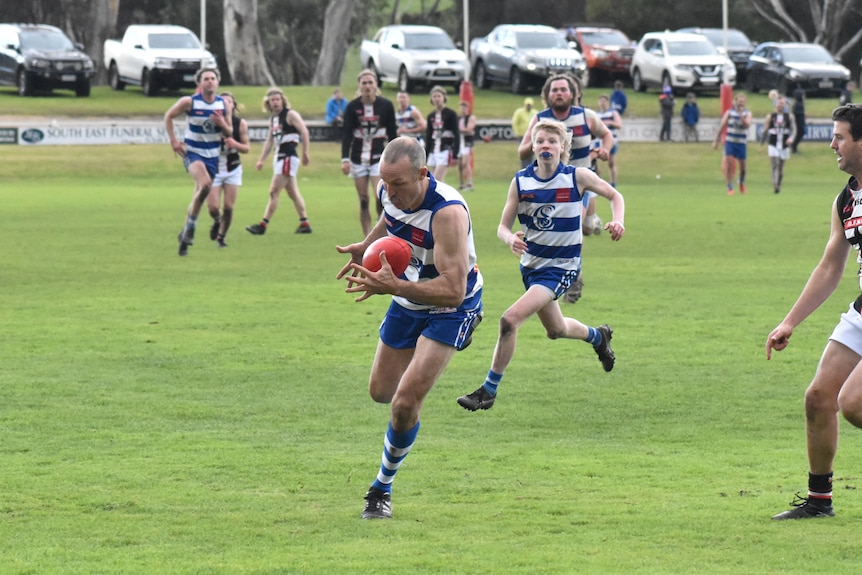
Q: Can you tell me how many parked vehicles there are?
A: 8